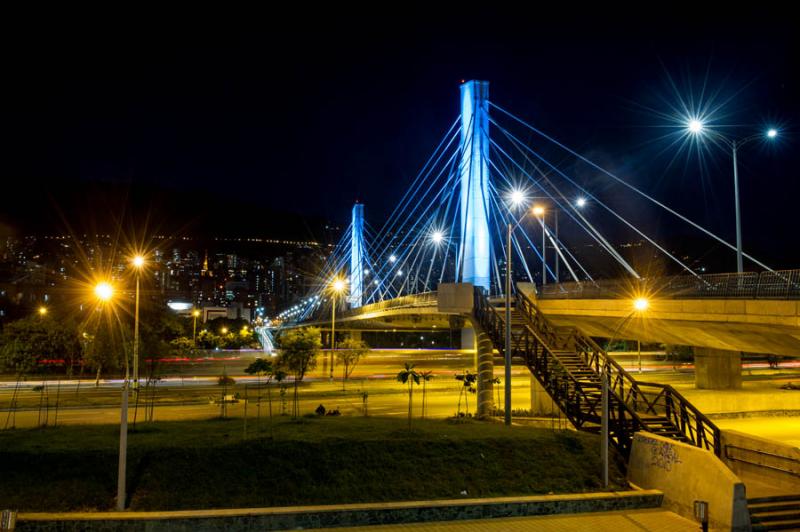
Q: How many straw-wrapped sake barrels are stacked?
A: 0